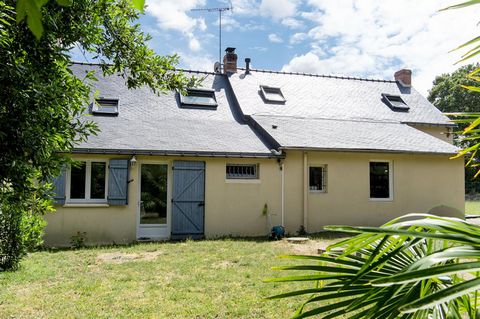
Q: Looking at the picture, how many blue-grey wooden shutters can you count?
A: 3